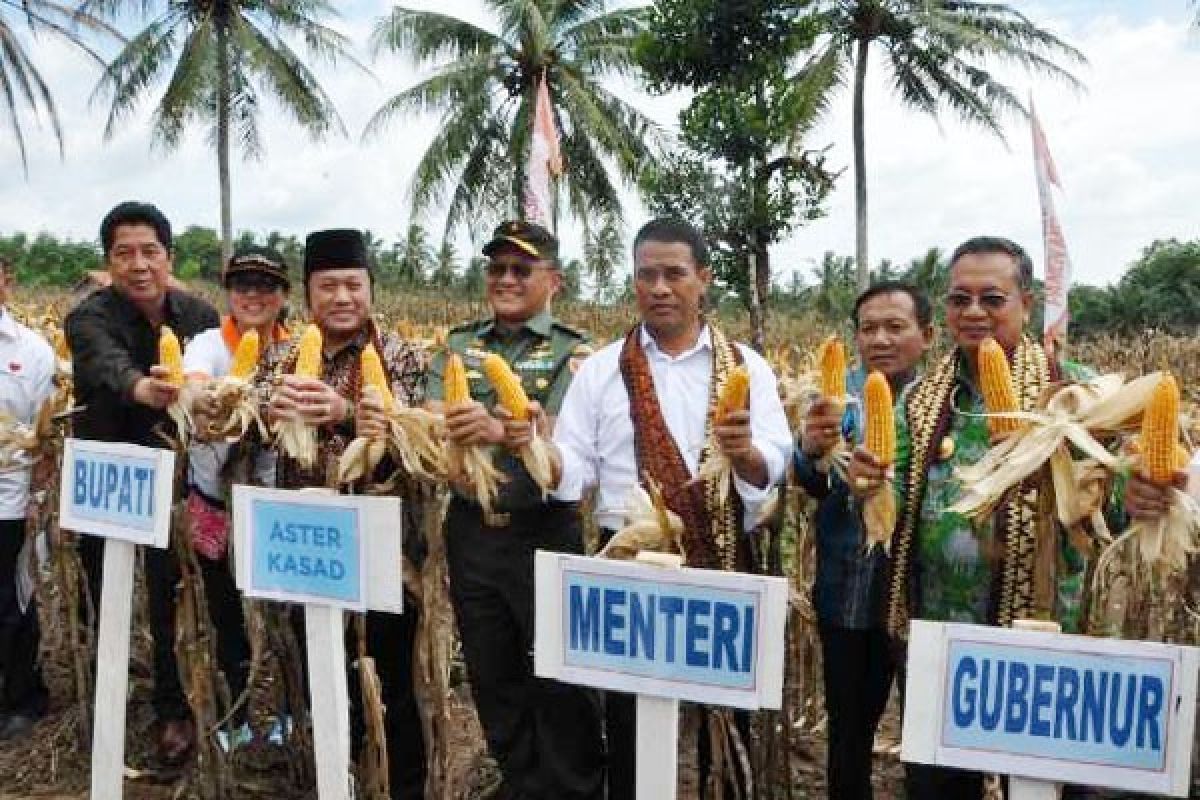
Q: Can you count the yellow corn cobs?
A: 11